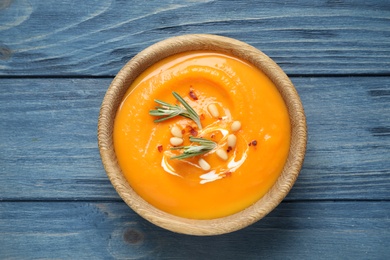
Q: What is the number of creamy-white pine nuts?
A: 7